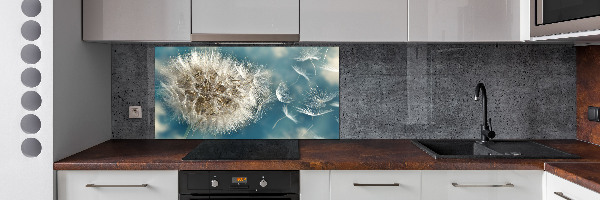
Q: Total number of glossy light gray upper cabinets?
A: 4